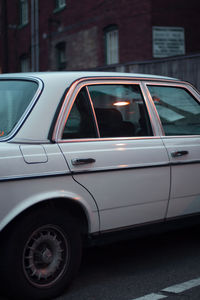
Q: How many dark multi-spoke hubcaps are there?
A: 1